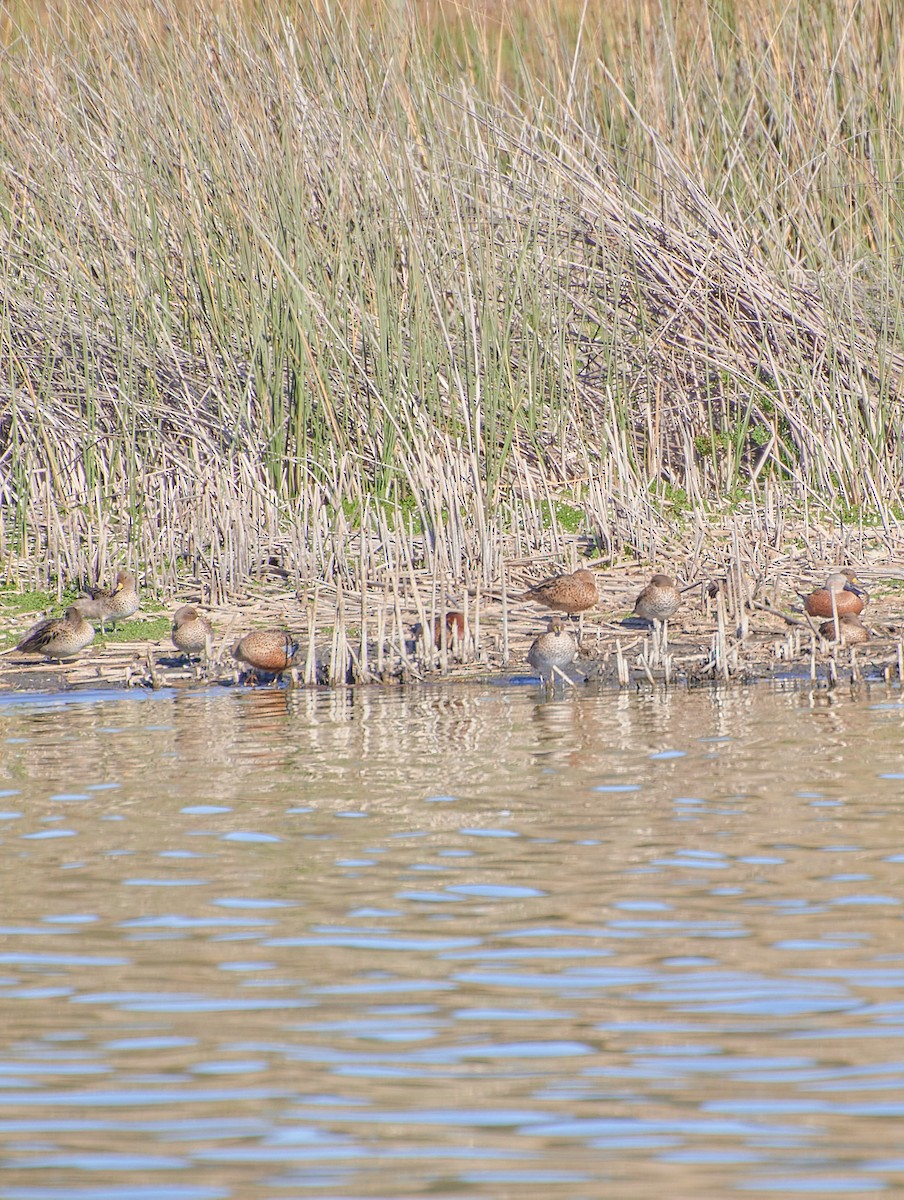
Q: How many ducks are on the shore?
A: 11